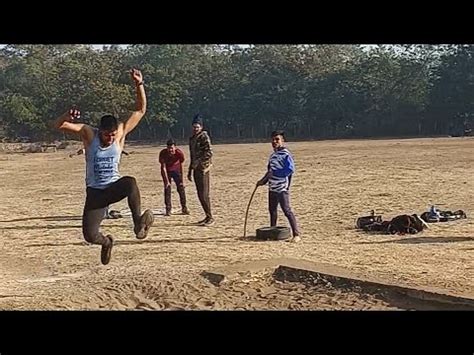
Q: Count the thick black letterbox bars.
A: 2